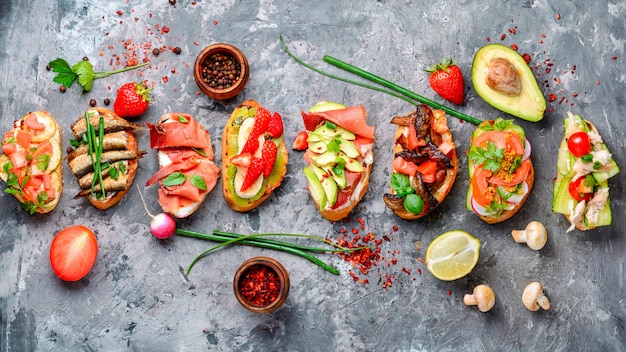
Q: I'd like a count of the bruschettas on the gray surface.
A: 8